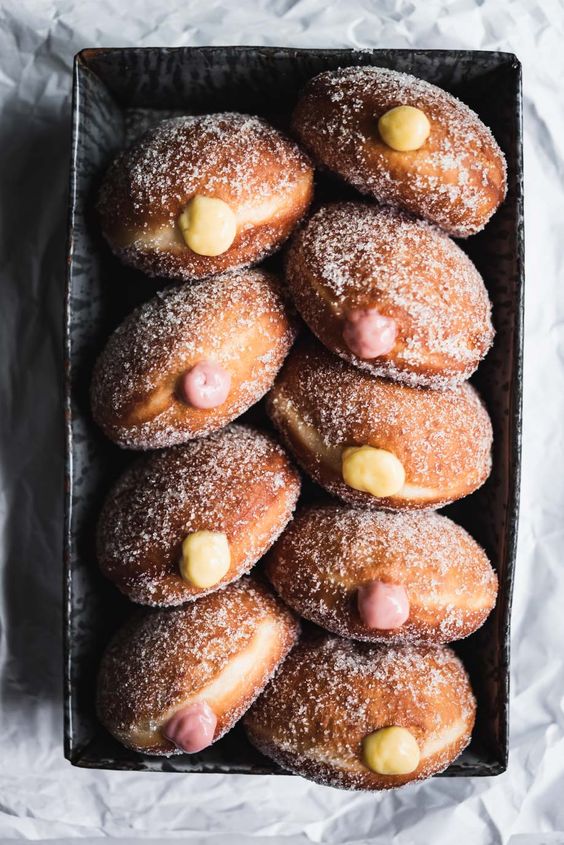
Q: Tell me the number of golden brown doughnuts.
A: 9